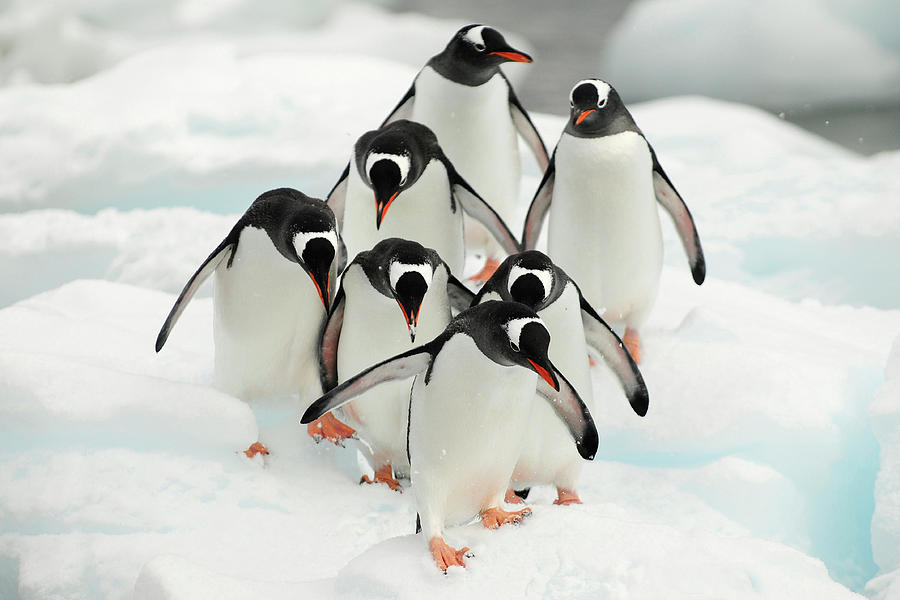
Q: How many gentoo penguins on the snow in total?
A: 7